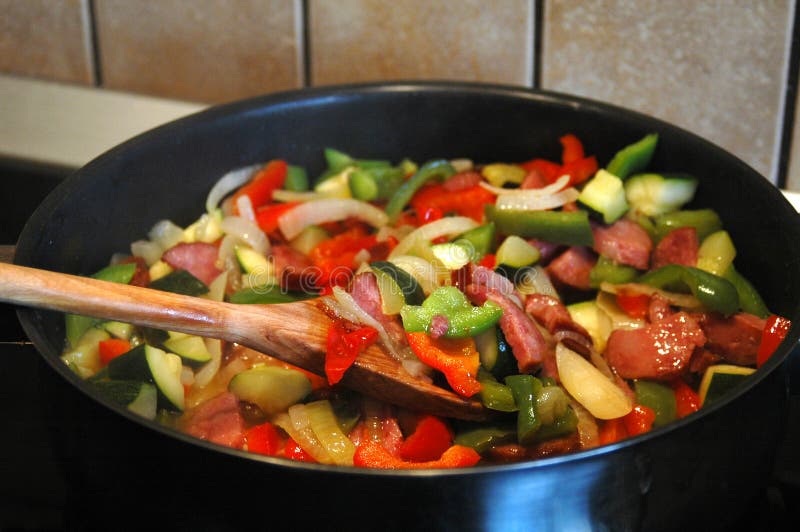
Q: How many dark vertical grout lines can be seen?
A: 4